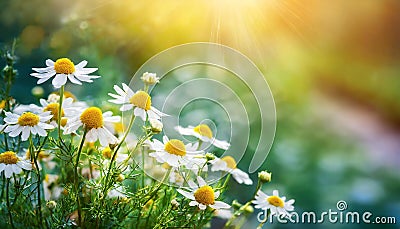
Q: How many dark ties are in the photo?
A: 0